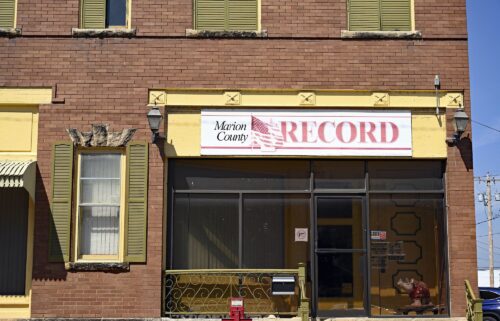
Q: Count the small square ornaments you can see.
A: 5